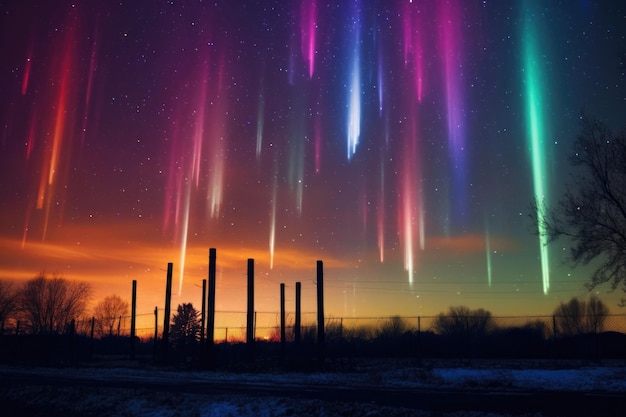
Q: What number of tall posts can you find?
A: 8